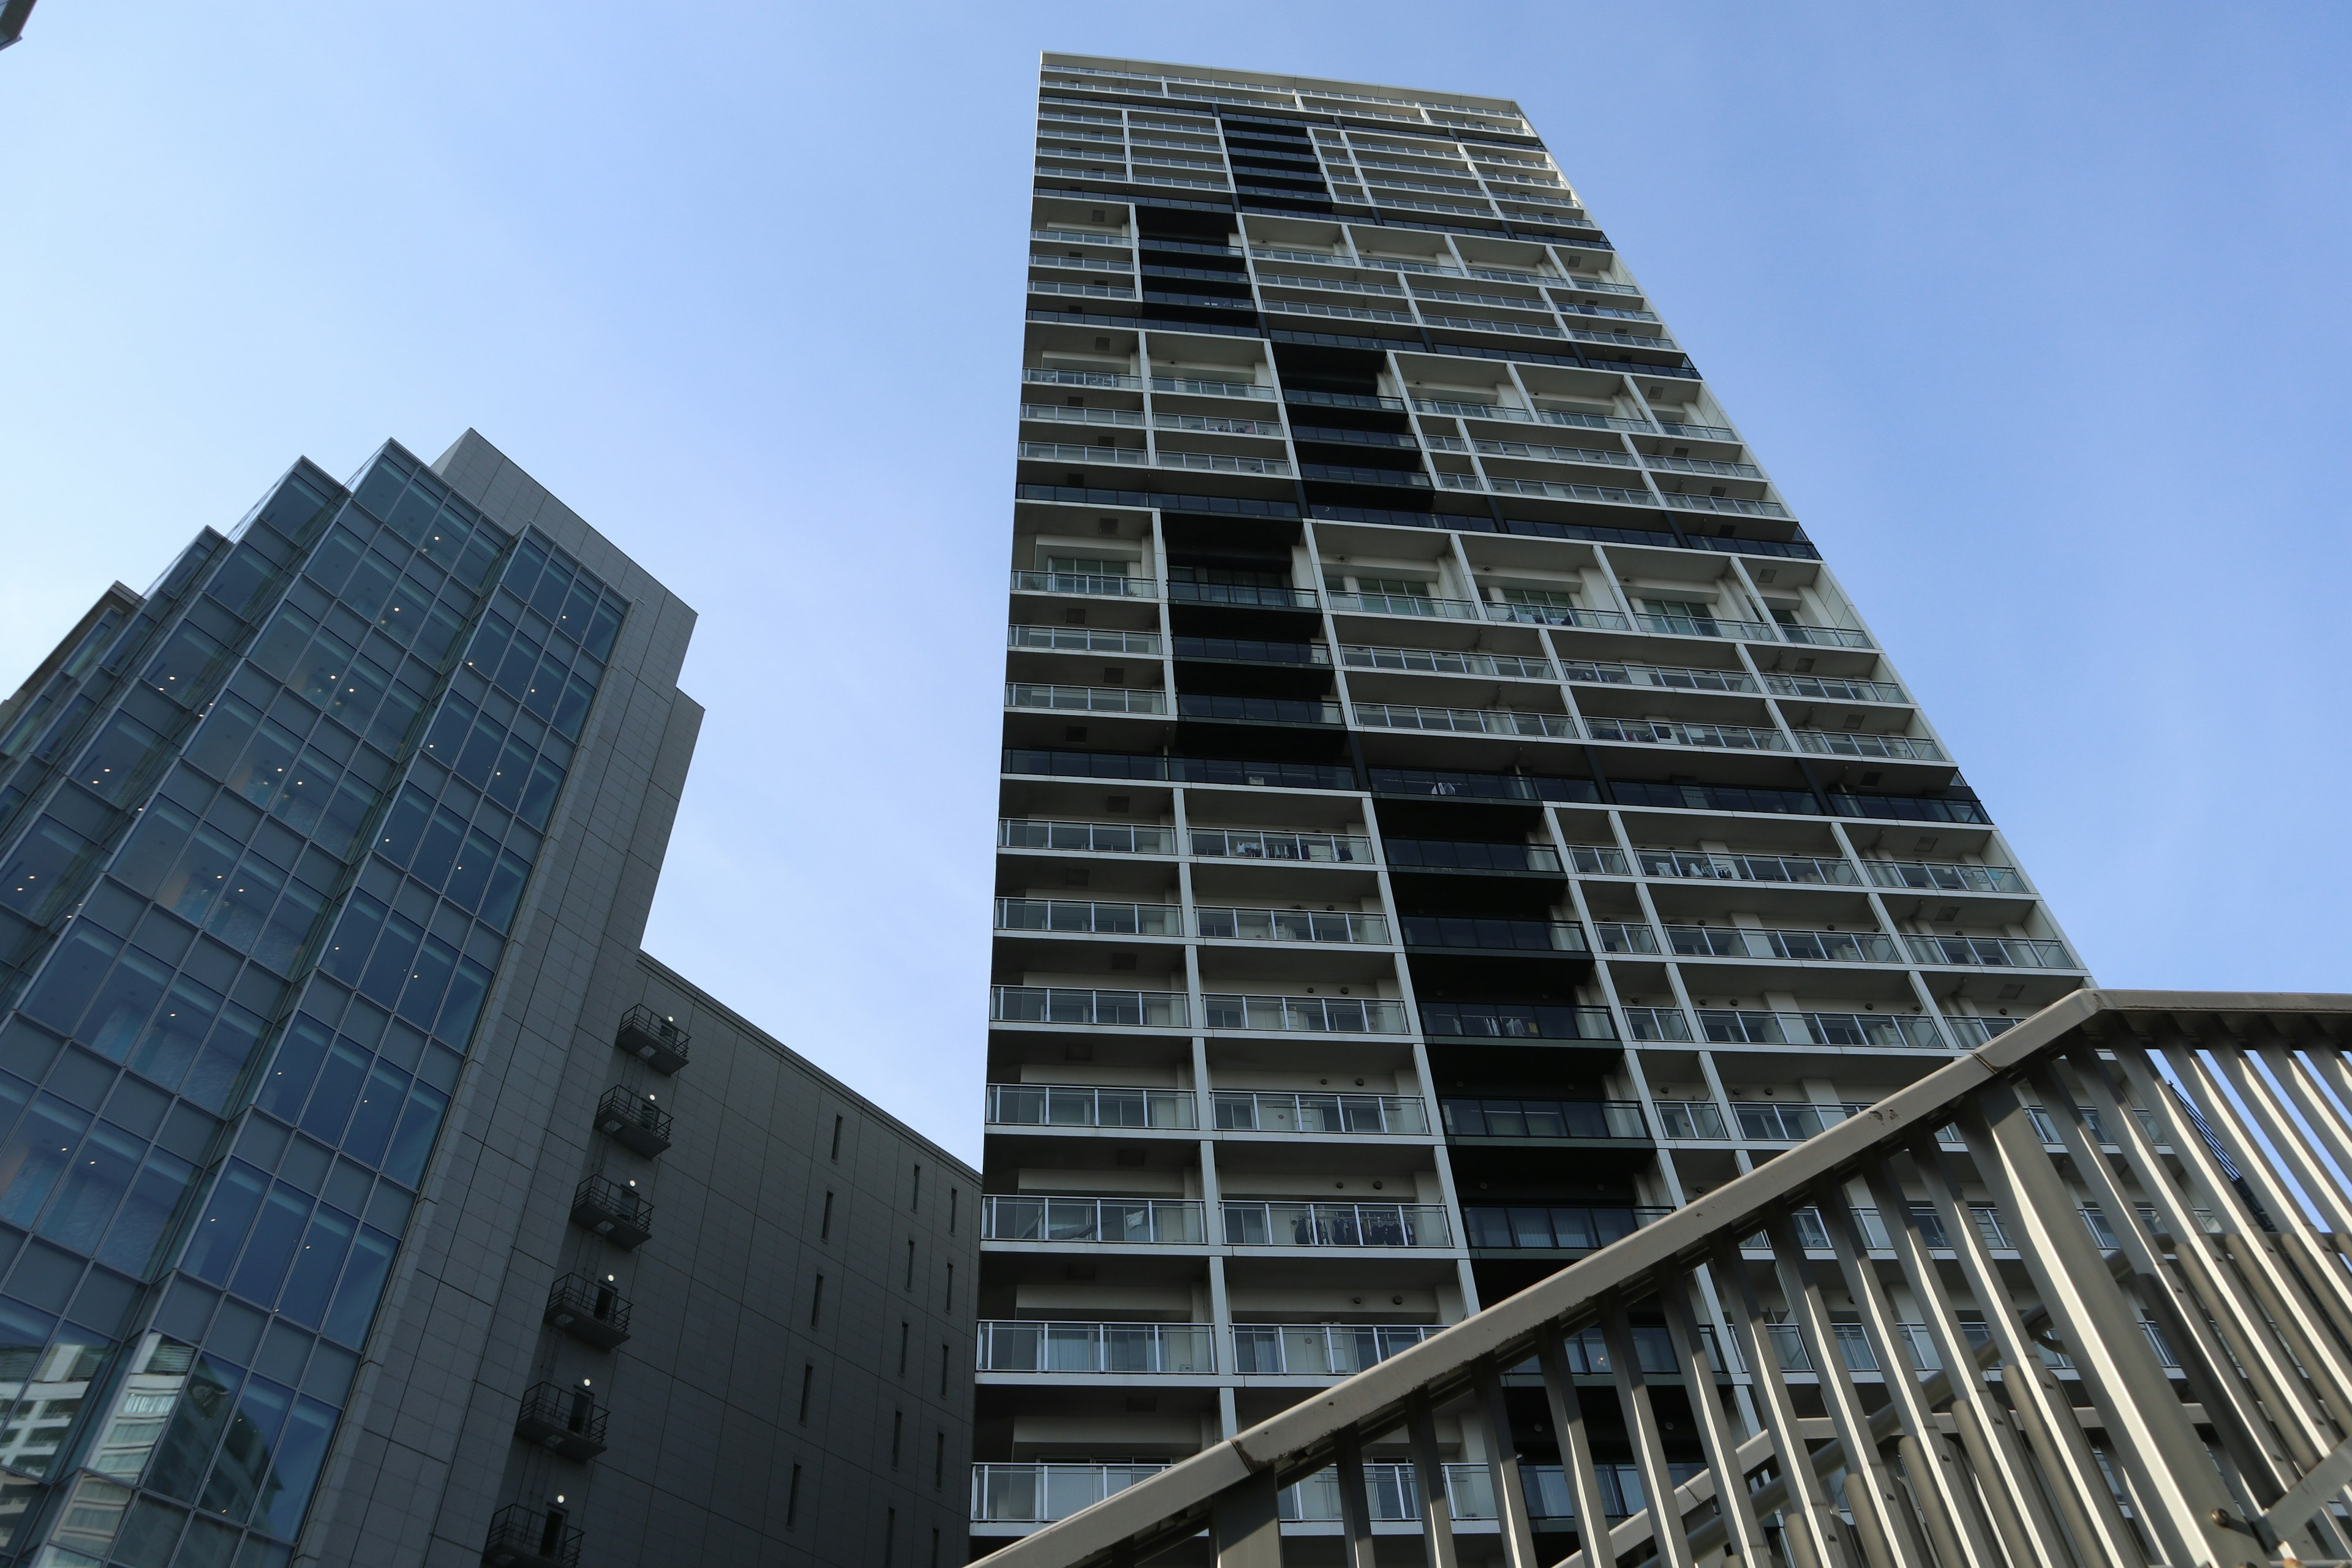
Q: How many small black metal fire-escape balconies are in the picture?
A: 6